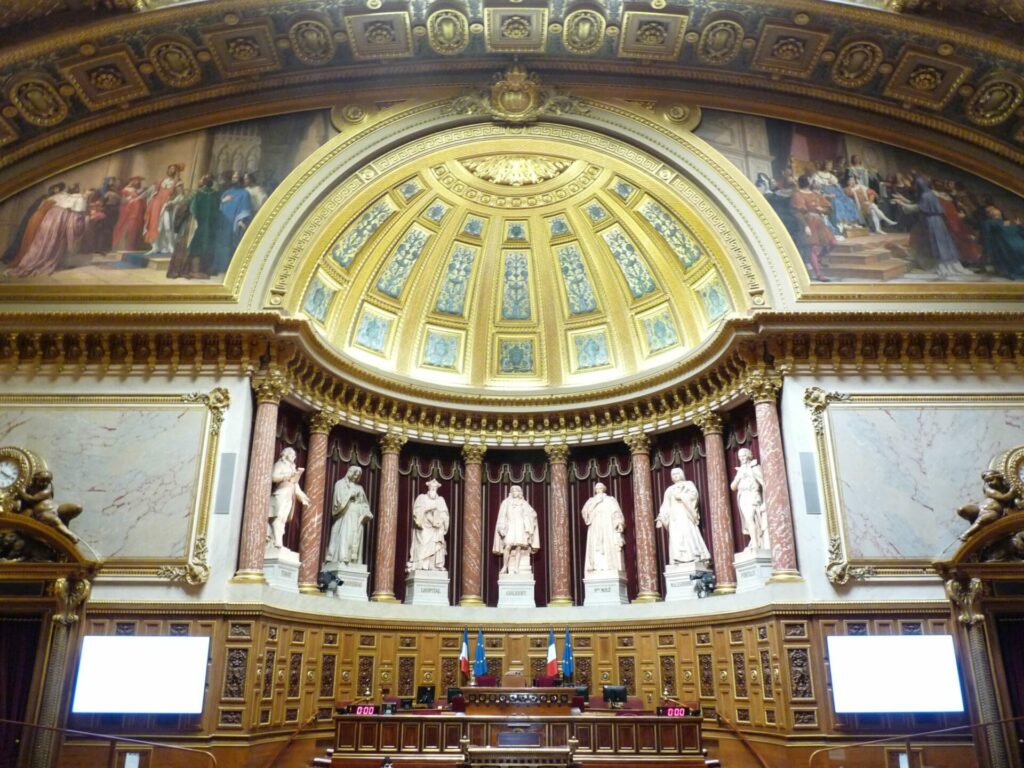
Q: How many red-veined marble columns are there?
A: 8